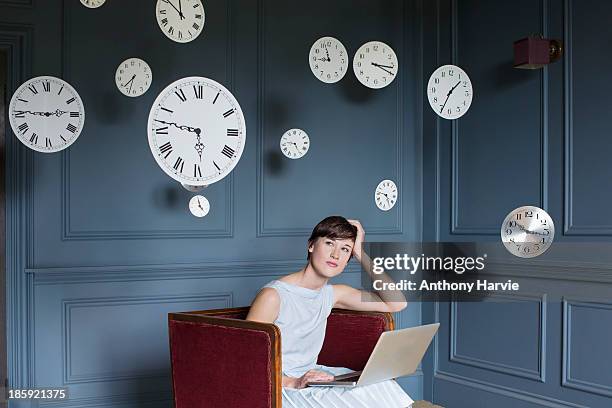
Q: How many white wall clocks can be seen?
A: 11